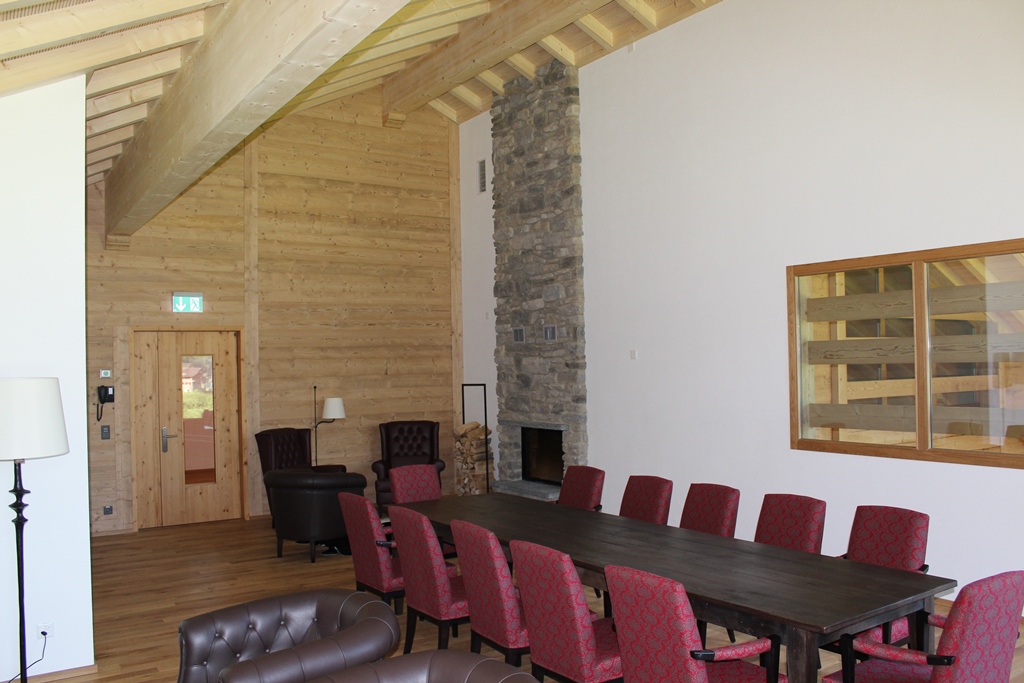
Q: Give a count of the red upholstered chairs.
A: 12